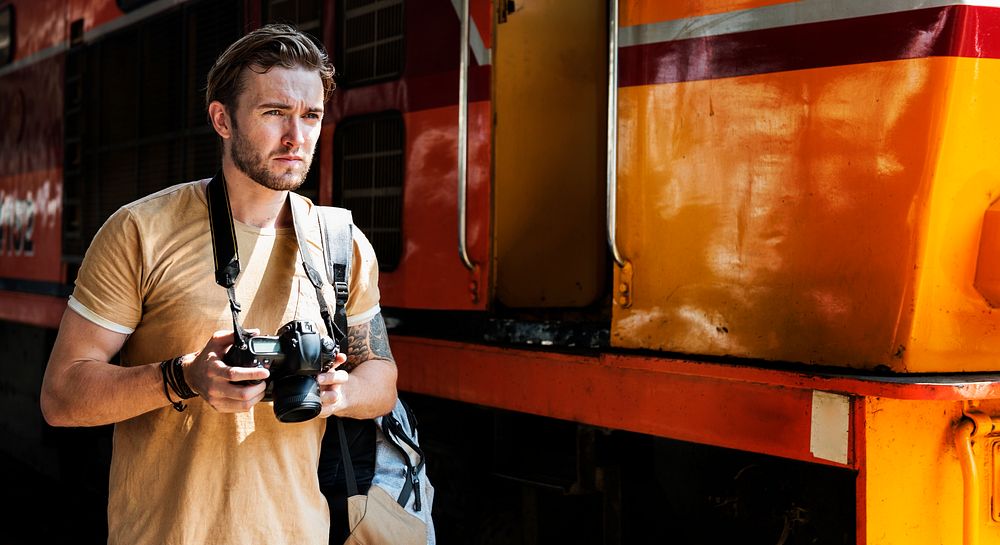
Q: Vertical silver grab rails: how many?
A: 2